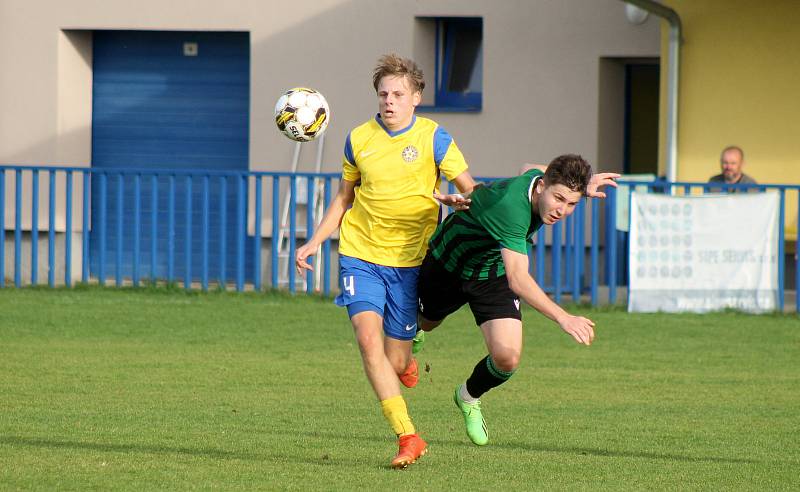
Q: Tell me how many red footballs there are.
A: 0